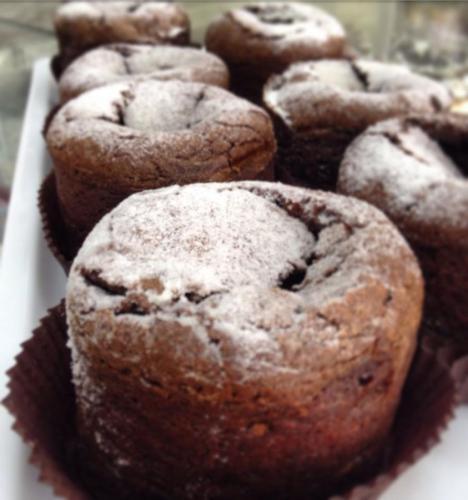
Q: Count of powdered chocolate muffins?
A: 7